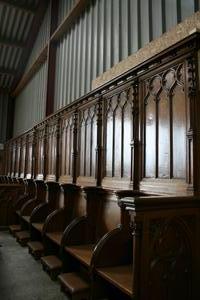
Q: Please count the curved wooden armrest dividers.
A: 6